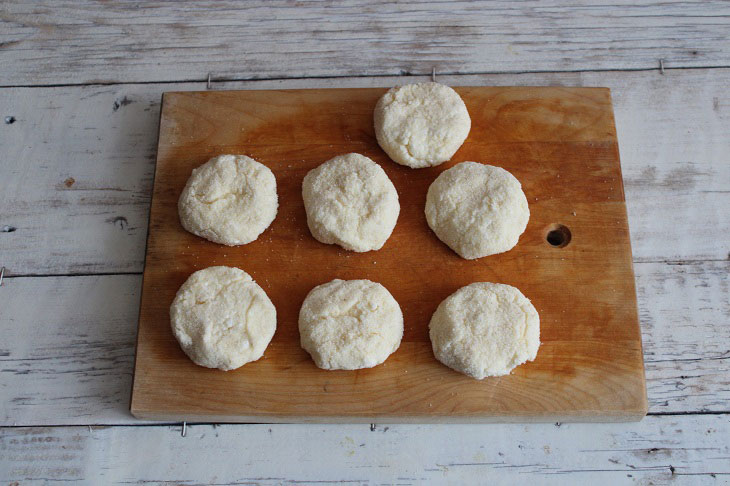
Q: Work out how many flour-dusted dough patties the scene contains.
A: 7